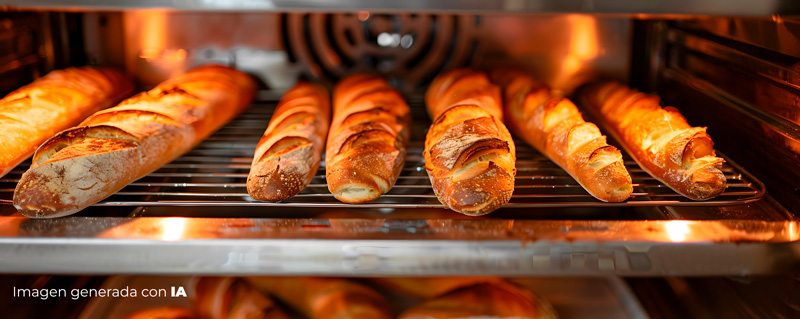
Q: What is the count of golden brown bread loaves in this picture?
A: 7